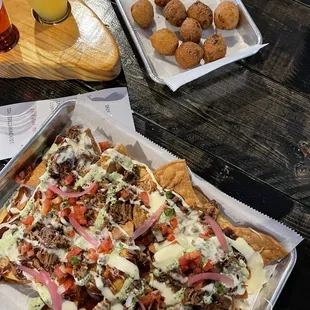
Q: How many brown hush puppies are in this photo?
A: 9